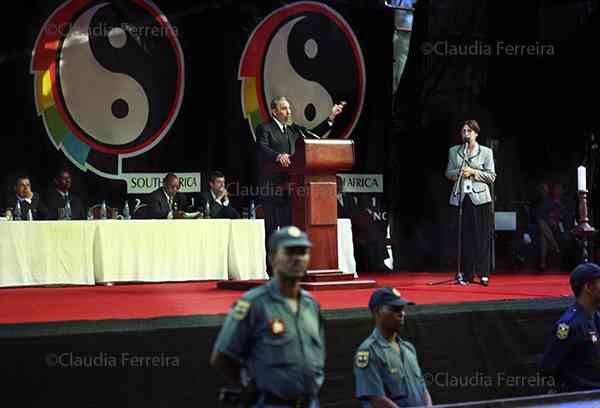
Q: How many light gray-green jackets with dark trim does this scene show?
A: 1